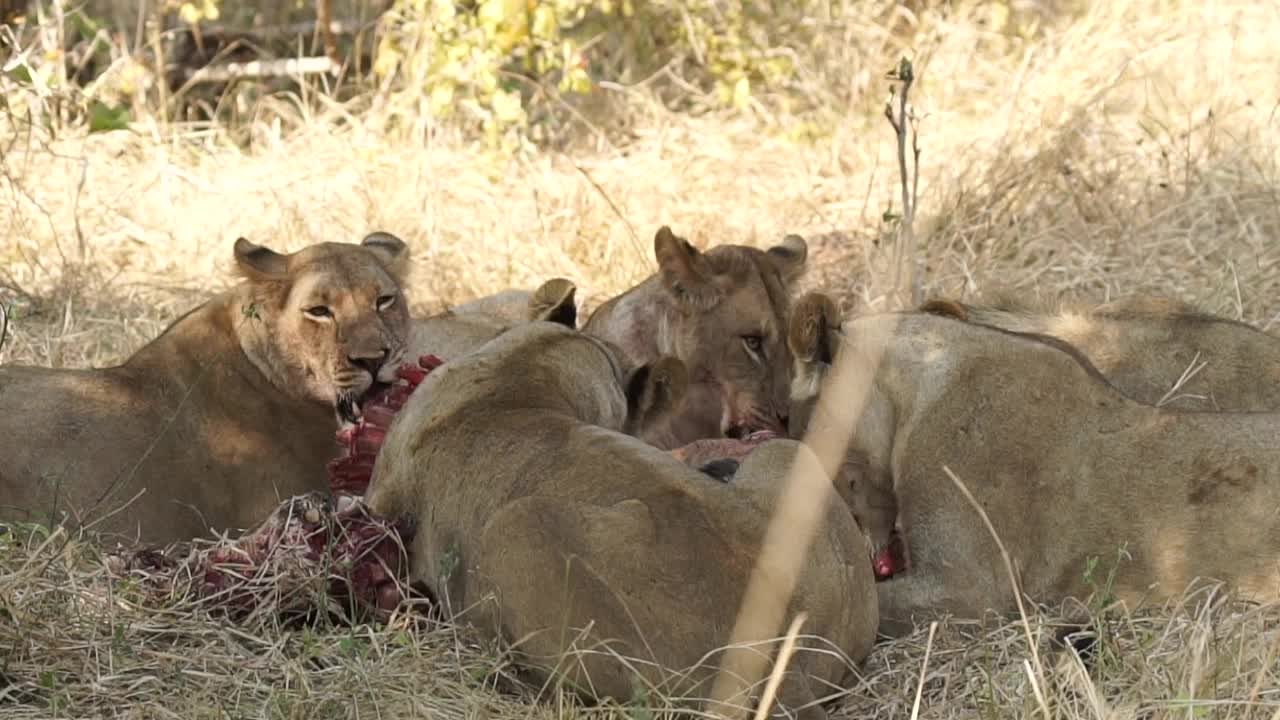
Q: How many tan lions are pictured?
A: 6